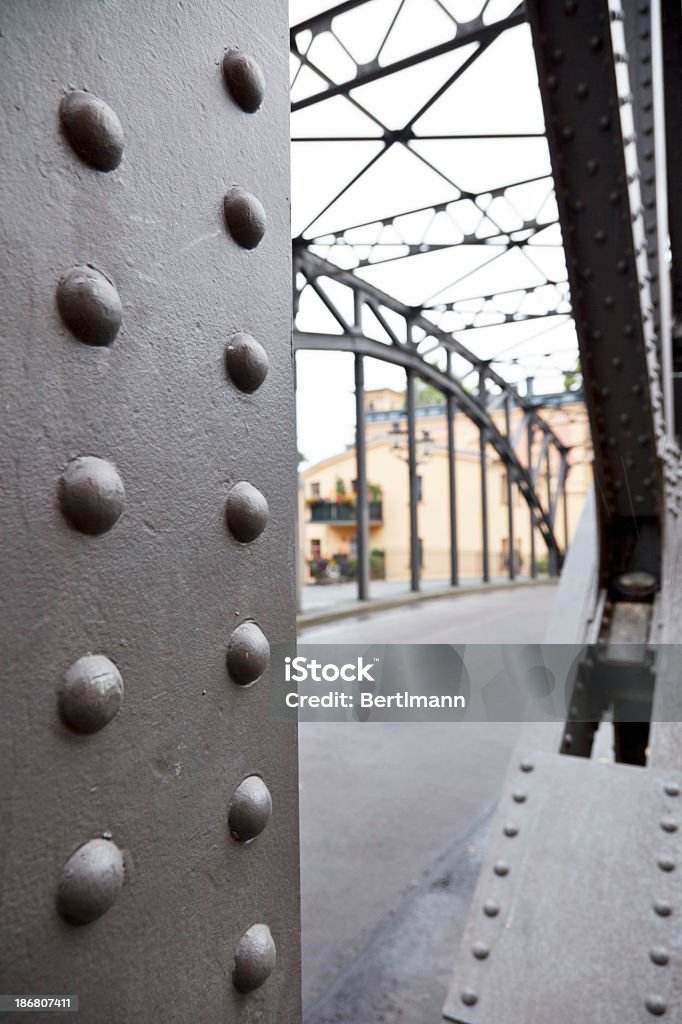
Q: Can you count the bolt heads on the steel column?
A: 12